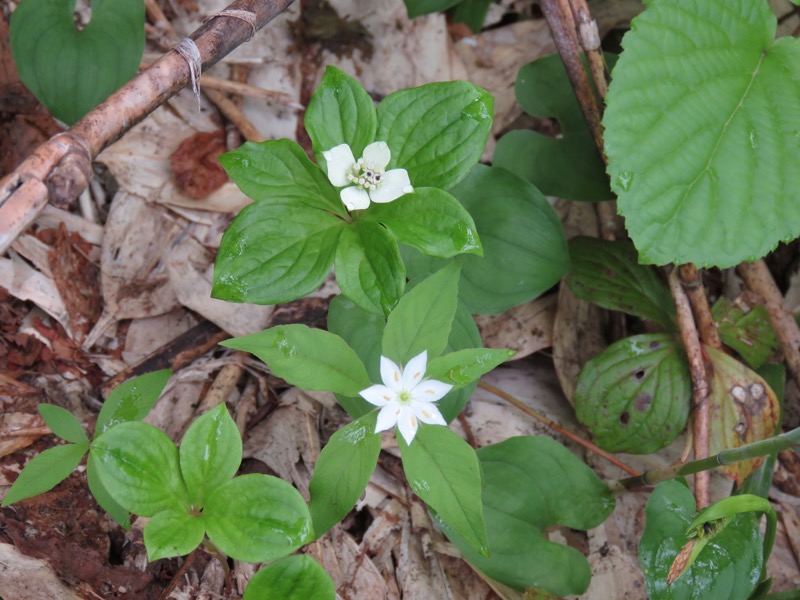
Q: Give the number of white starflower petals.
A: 7